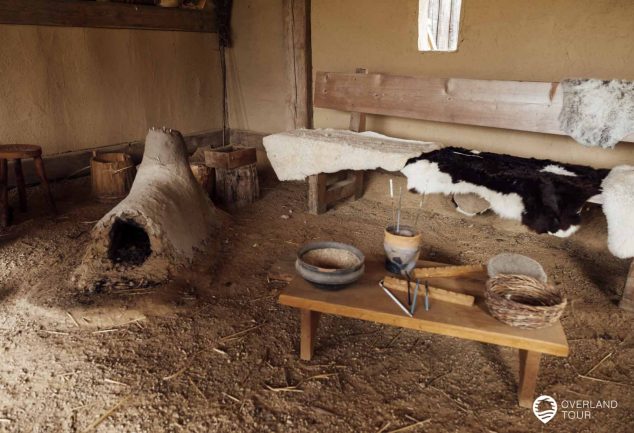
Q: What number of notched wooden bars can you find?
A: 2